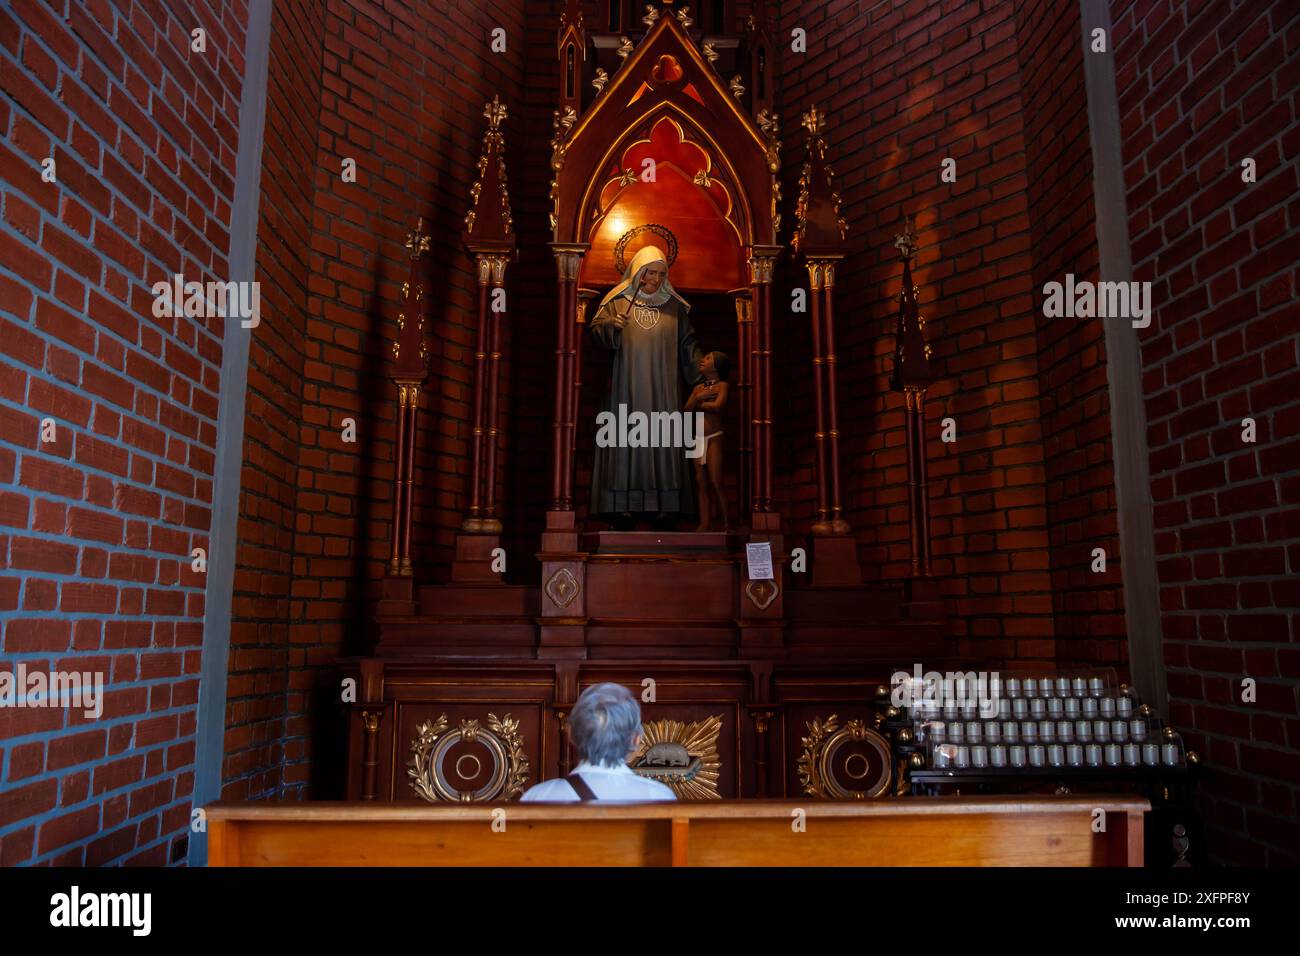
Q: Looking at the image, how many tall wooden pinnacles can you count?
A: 4